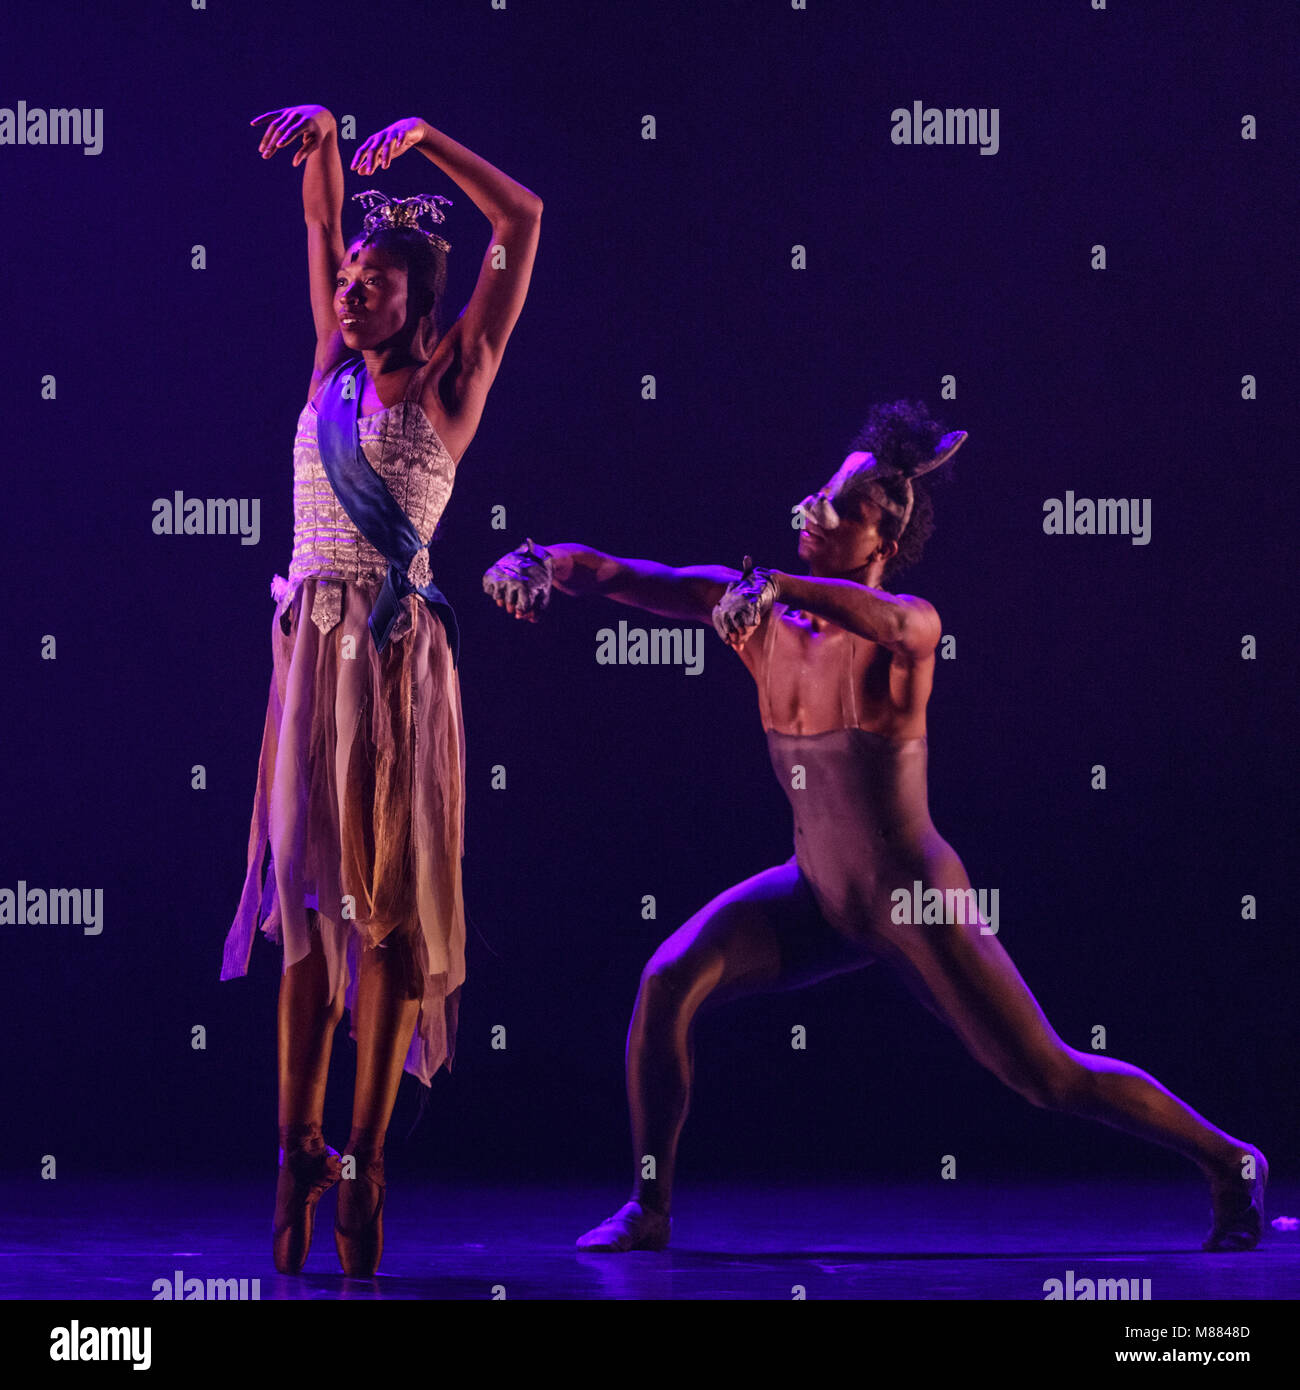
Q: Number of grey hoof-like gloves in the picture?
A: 2